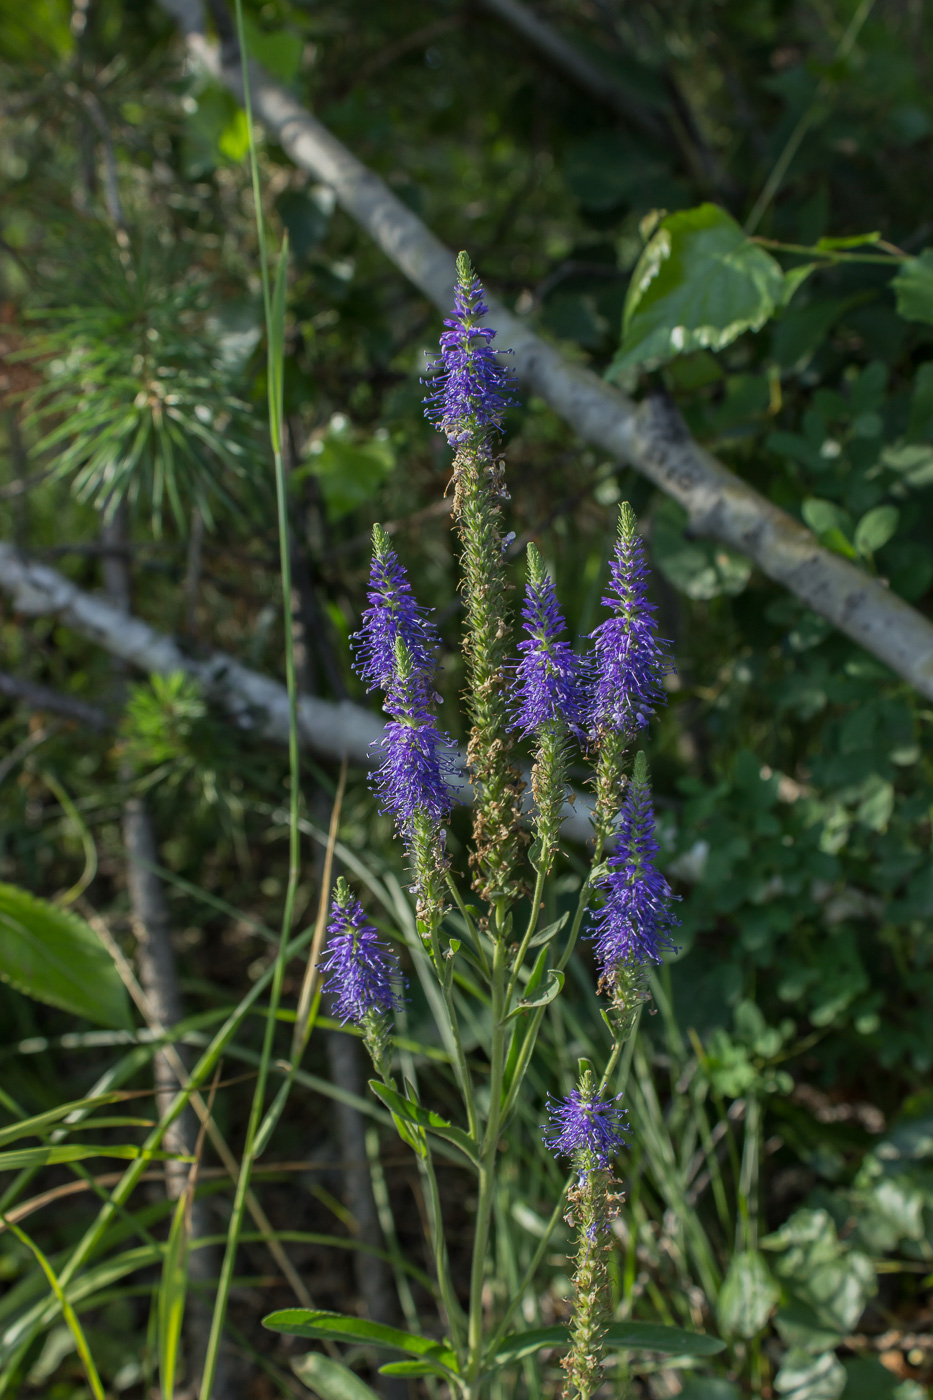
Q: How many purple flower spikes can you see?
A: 8